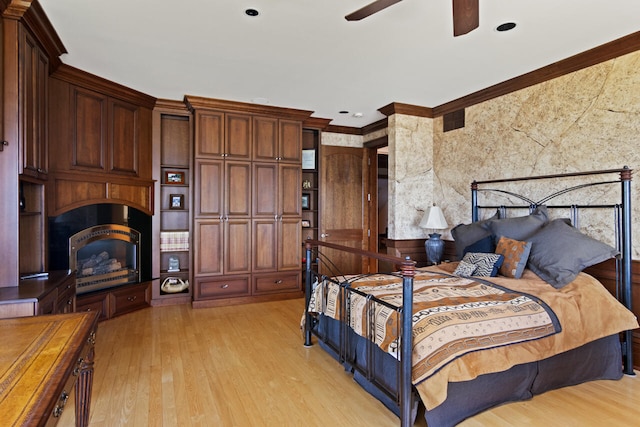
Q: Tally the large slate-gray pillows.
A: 3